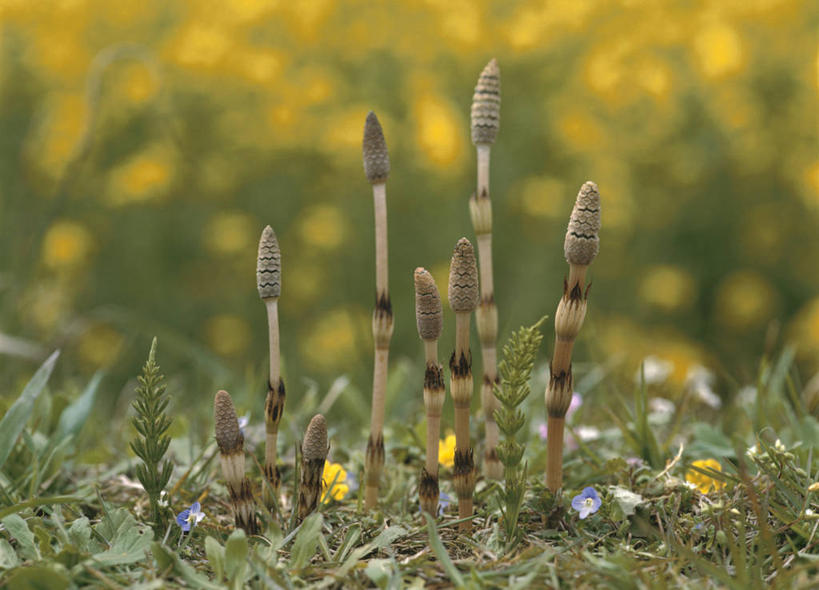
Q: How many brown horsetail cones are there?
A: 8